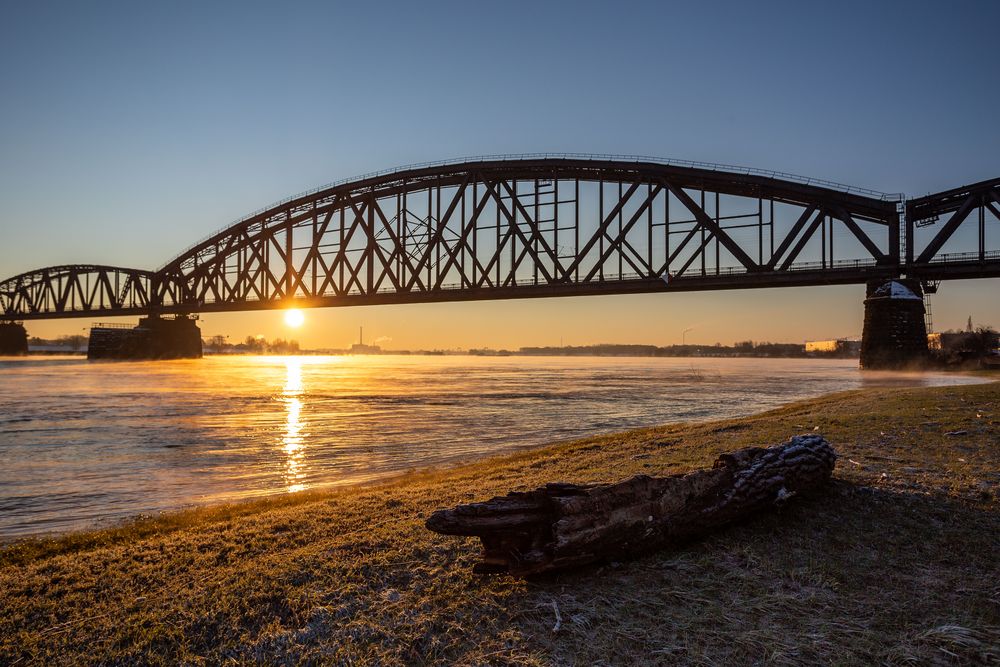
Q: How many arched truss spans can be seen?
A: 3